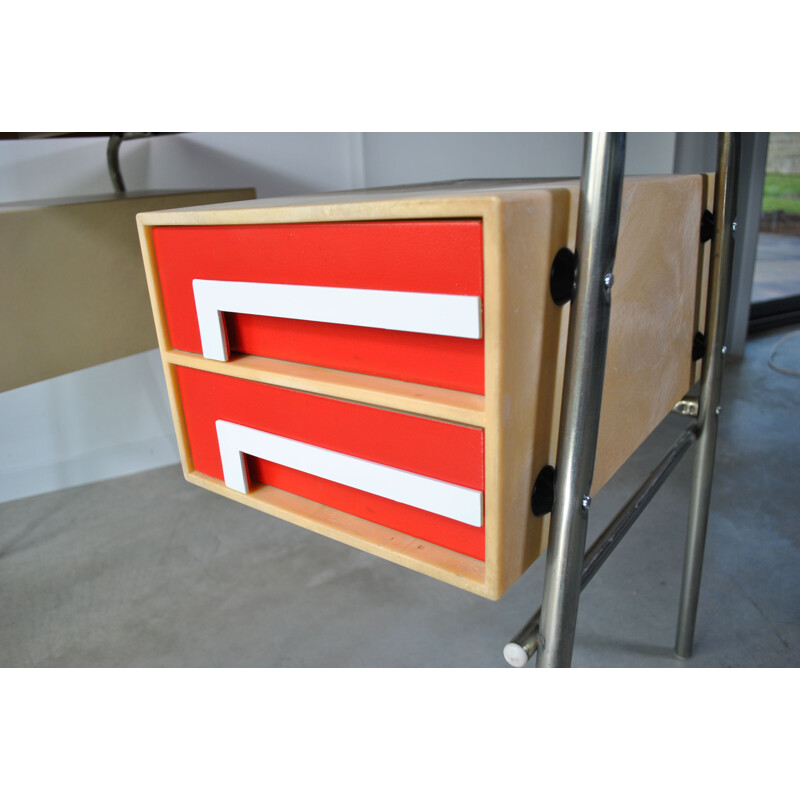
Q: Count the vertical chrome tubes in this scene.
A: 2